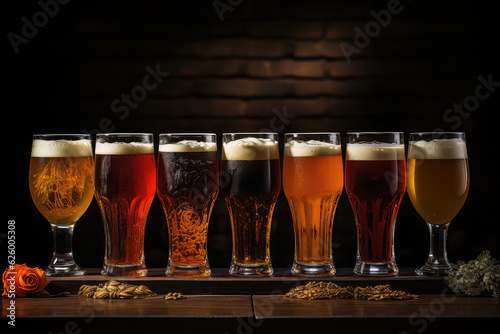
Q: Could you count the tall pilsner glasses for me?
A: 5